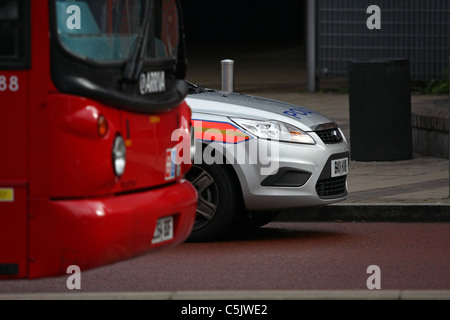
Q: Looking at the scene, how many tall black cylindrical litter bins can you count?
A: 1